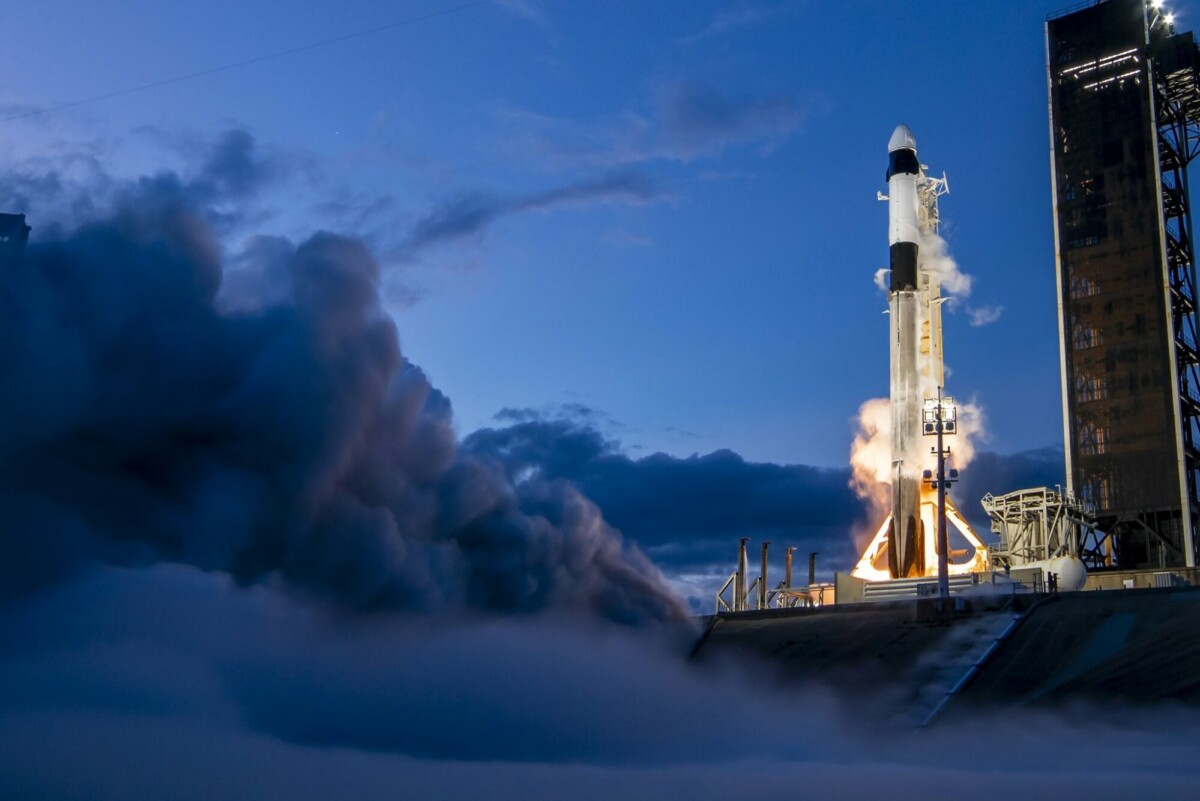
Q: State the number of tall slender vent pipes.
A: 4